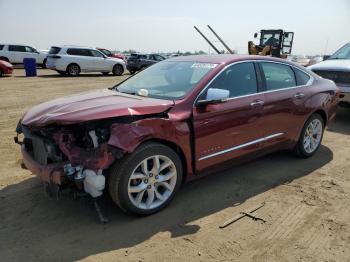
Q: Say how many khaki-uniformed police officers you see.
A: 0